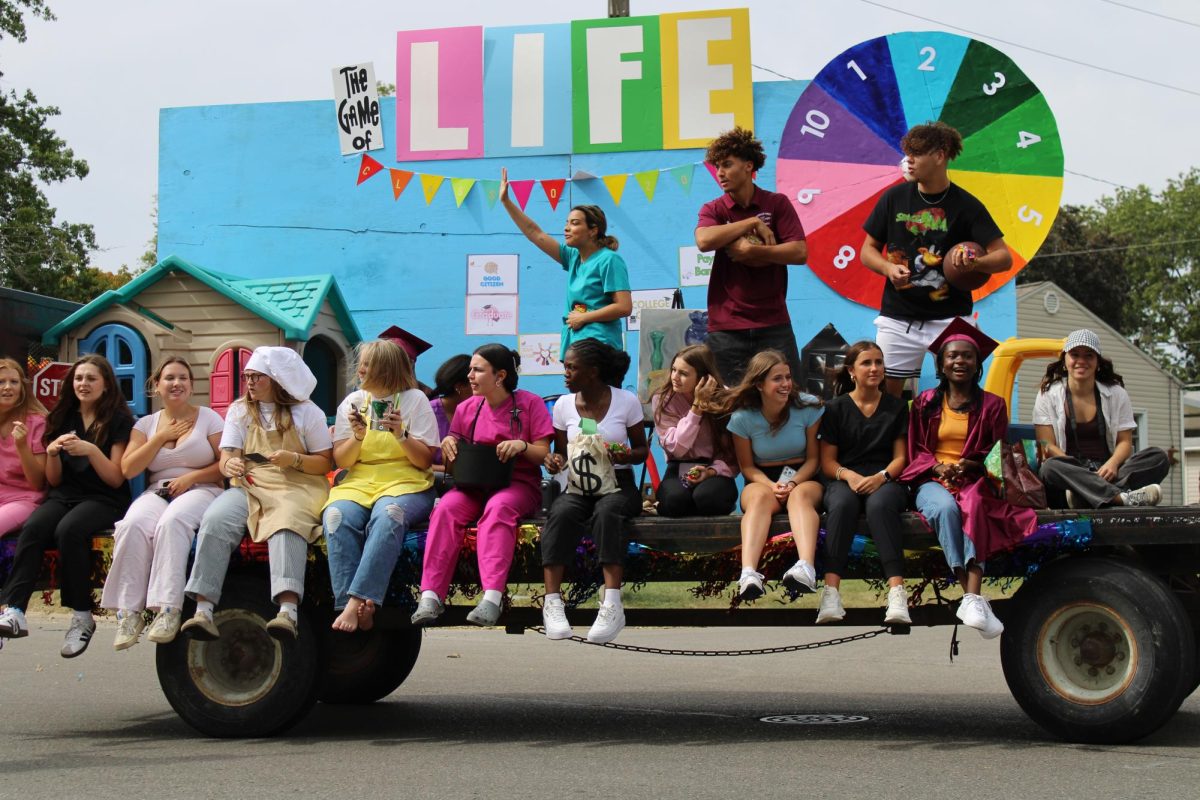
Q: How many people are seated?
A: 14